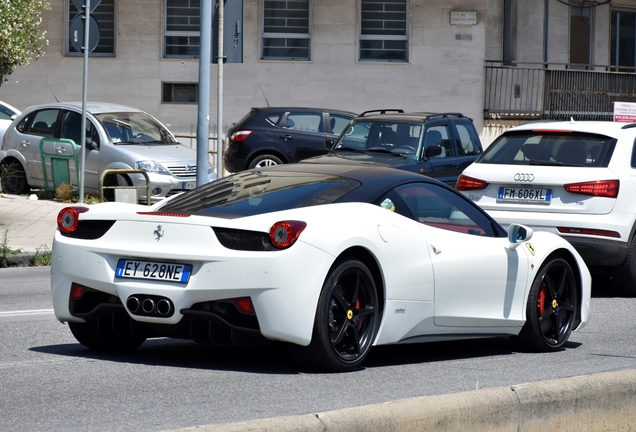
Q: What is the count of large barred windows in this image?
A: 4